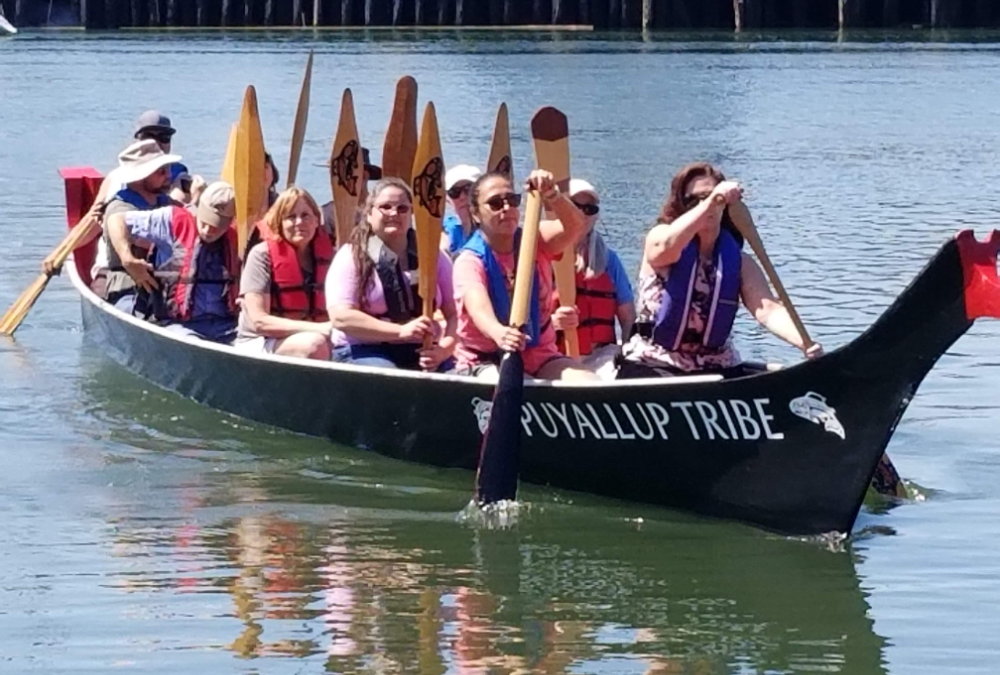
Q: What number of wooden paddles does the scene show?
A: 11